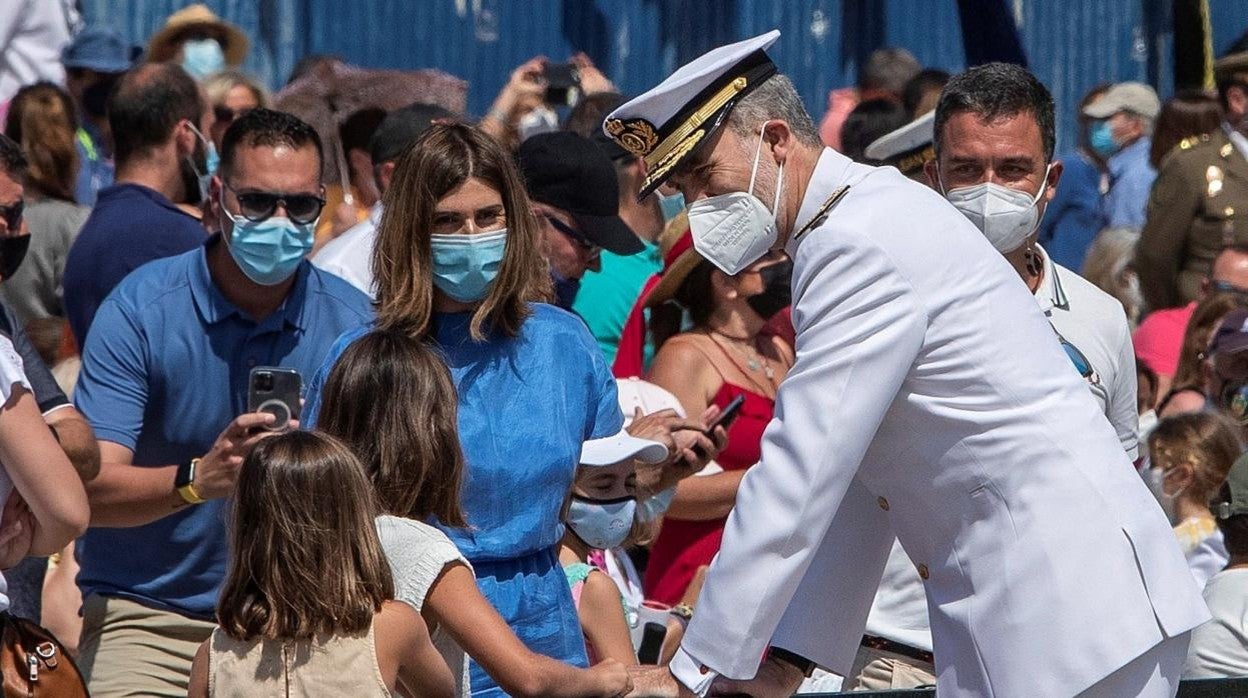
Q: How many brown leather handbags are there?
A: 1